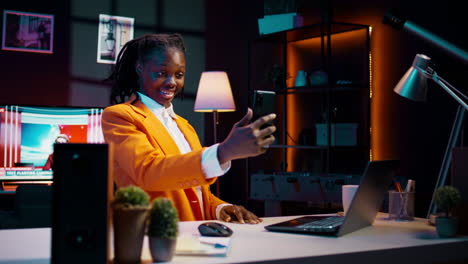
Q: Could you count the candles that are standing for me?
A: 0